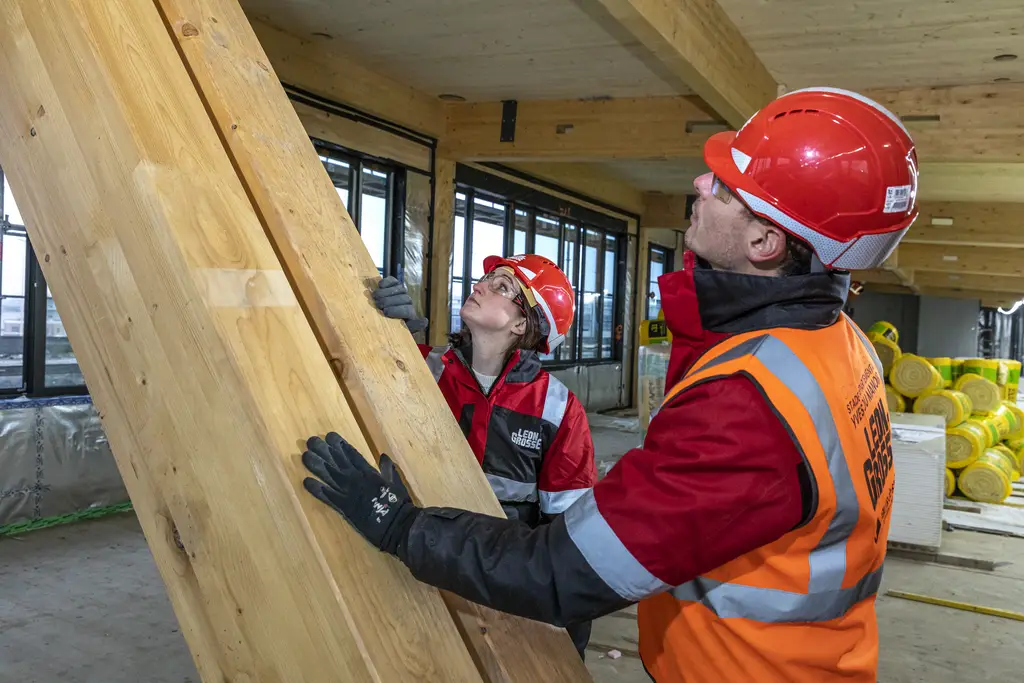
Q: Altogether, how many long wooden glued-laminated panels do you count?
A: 2